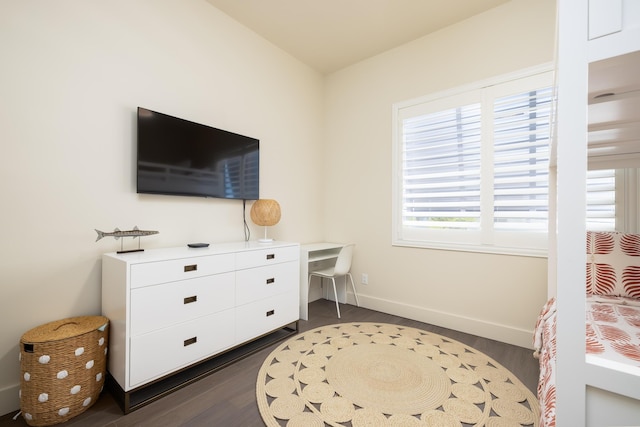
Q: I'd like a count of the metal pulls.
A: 6